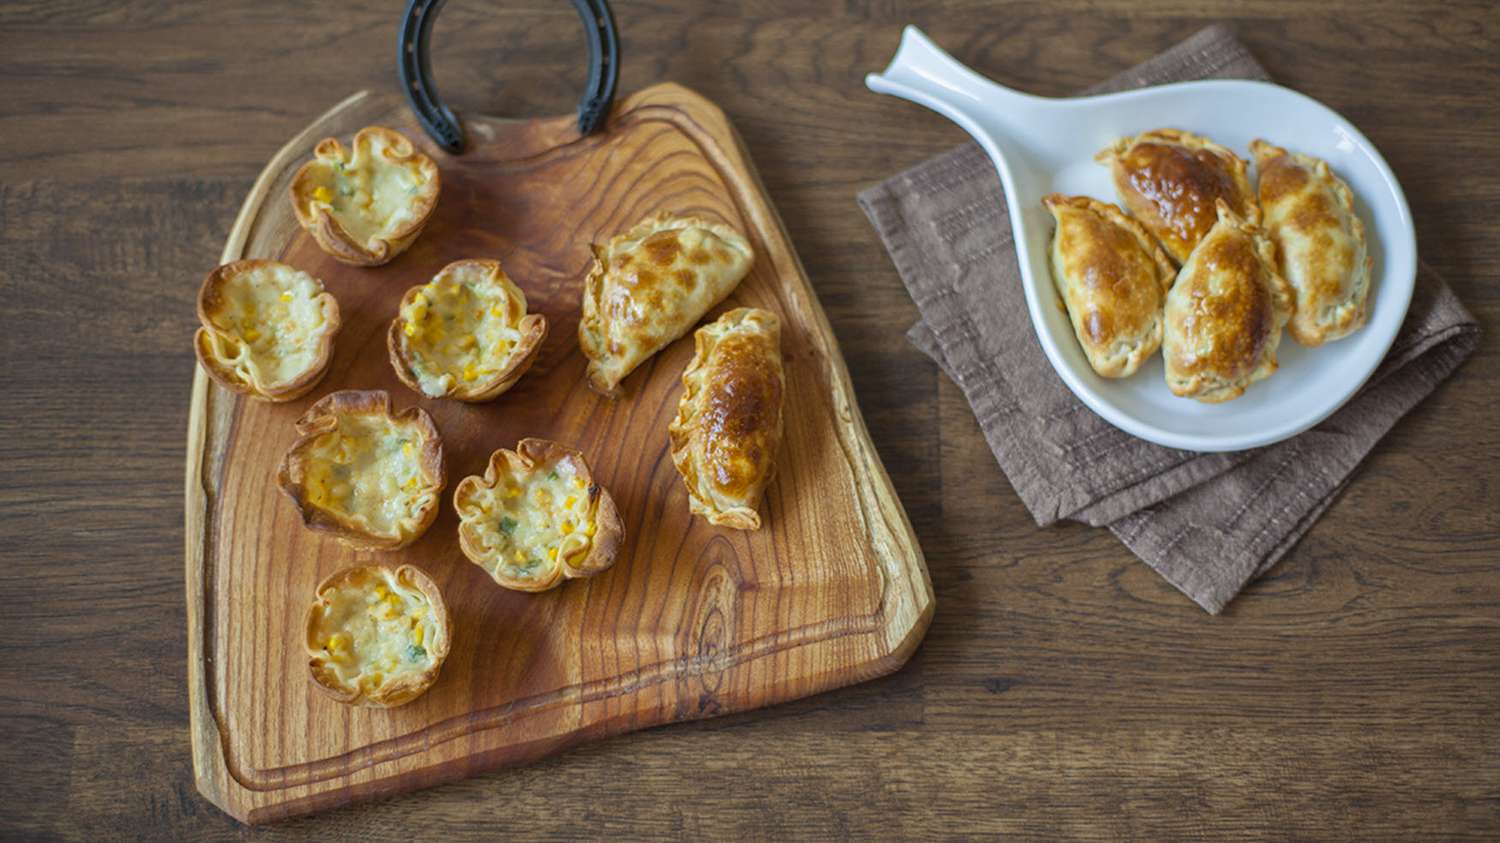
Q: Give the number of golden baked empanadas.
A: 6